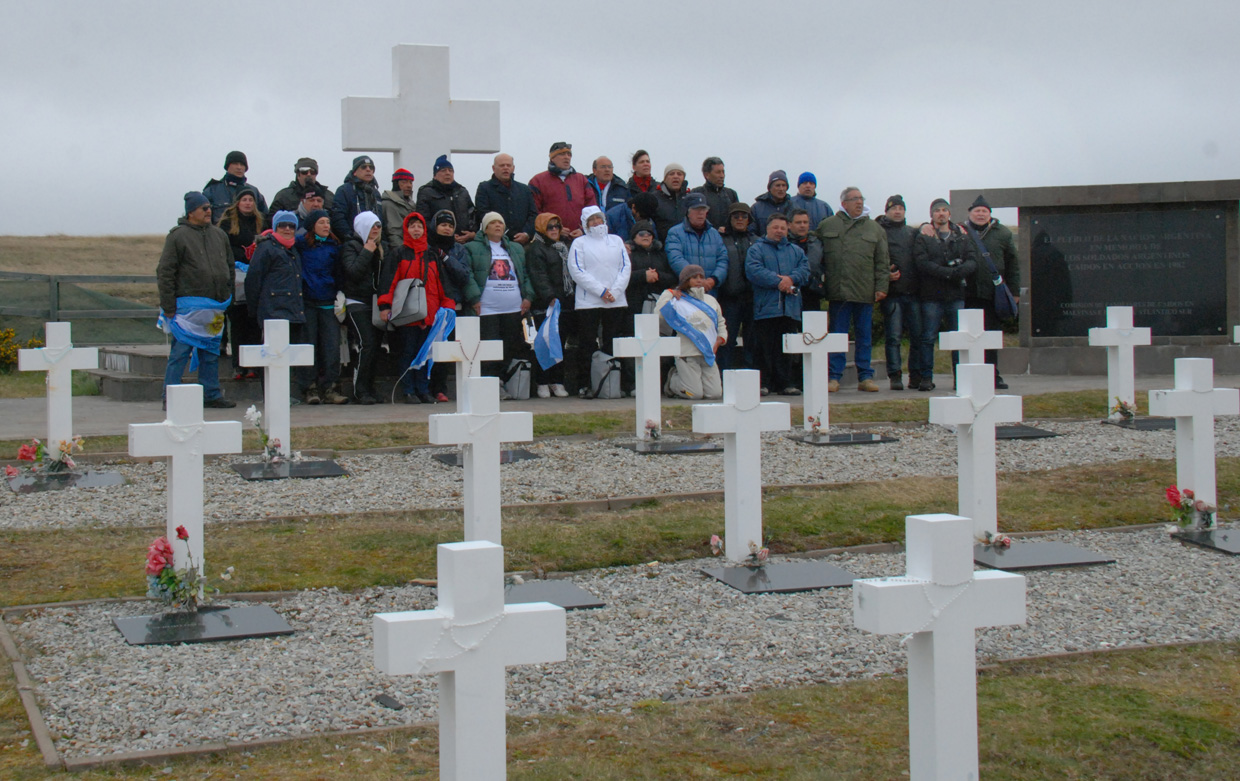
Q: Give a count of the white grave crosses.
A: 14